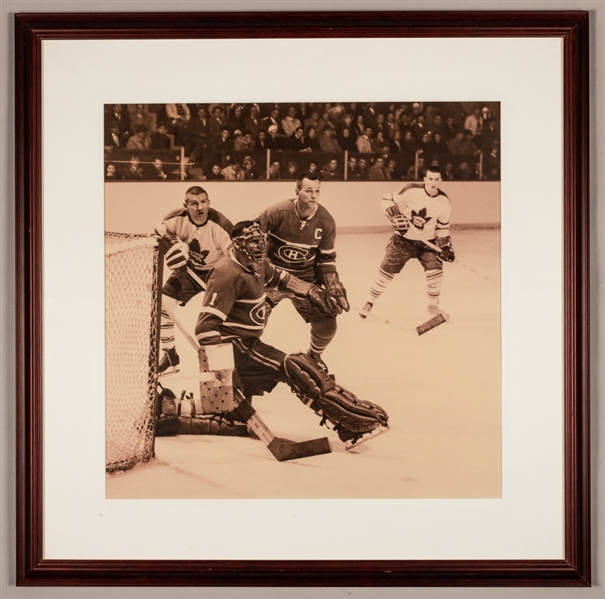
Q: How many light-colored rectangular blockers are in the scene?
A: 1